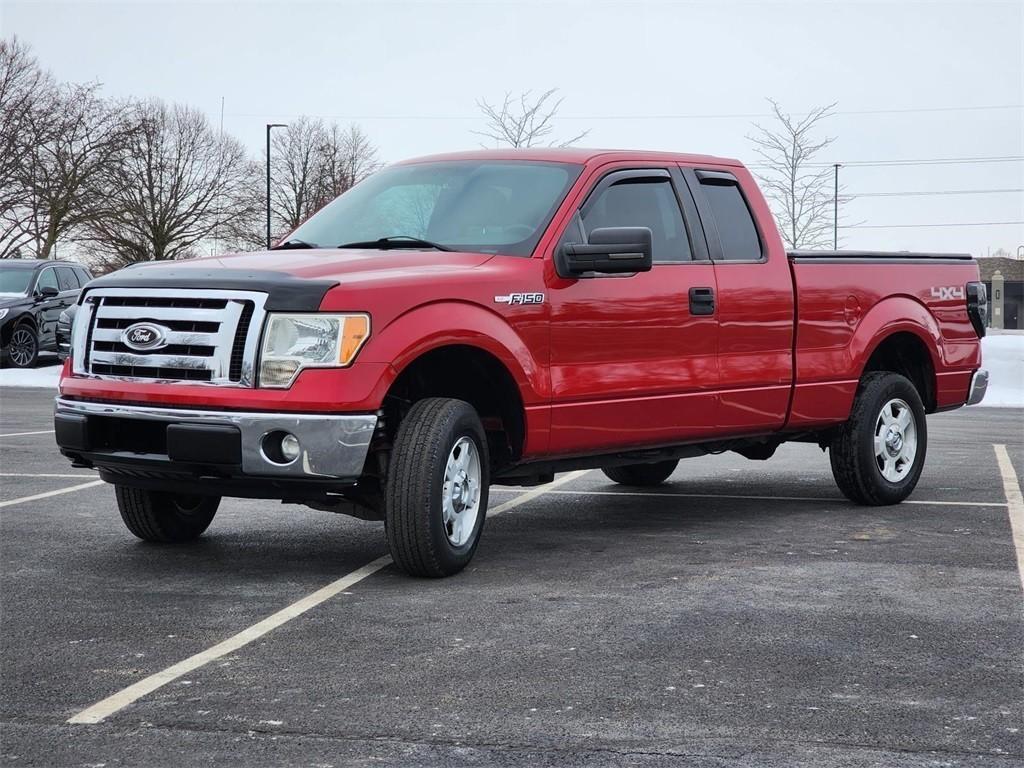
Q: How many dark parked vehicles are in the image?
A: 2